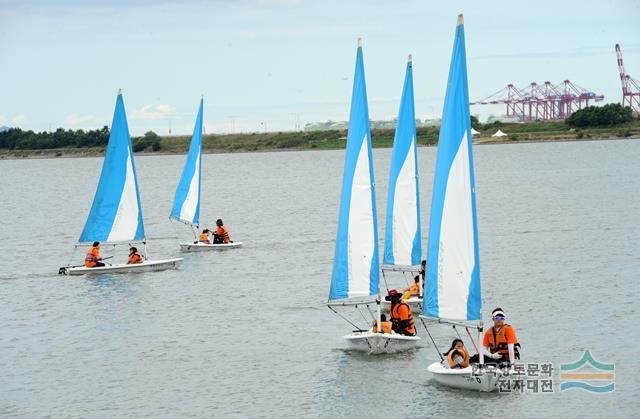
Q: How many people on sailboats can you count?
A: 10